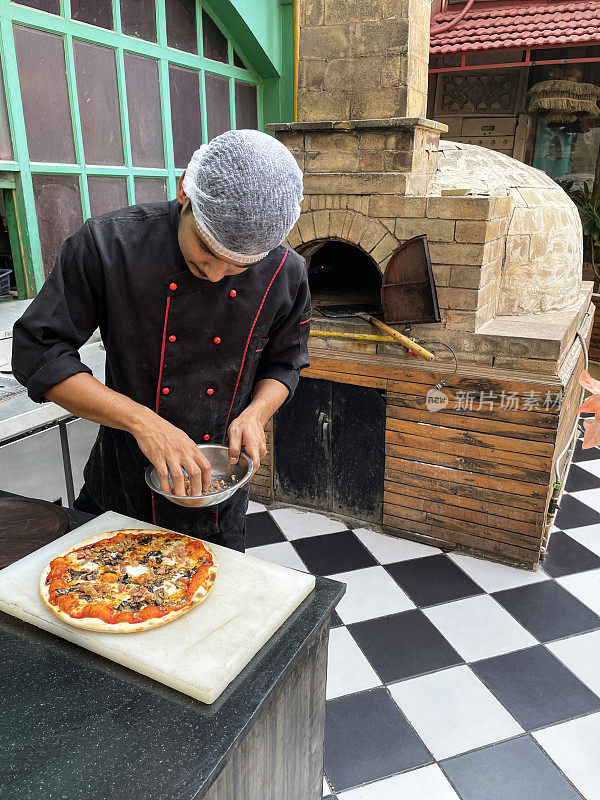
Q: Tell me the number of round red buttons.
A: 7